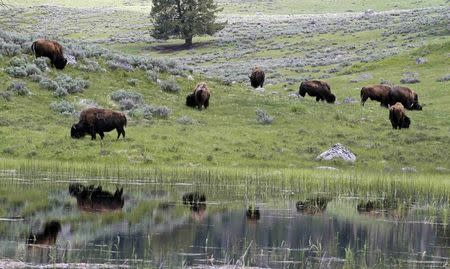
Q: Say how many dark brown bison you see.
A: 8